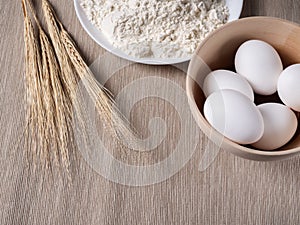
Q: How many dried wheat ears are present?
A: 4